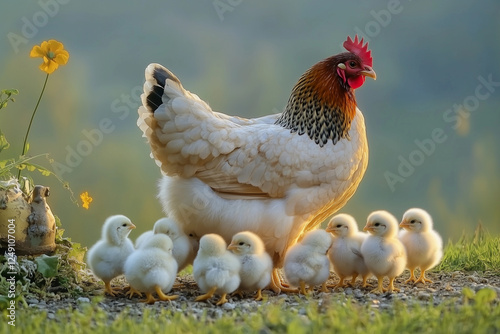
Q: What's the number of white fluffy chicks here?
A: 9